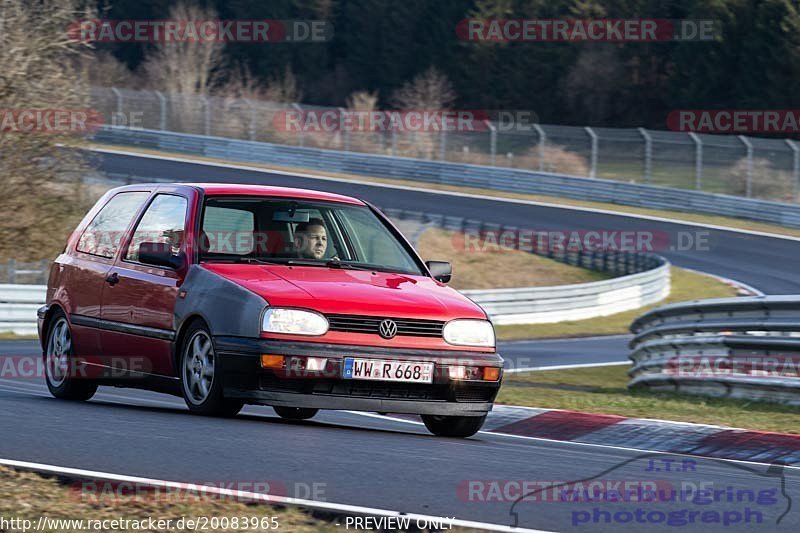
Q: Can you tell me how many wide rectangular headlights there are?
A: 2